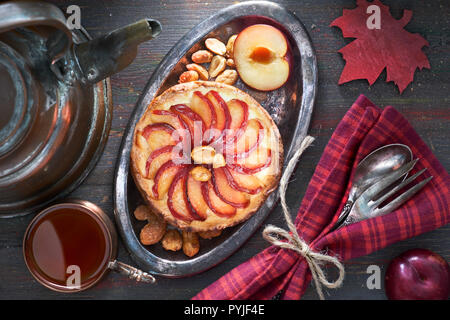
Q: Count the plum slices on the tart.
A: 15